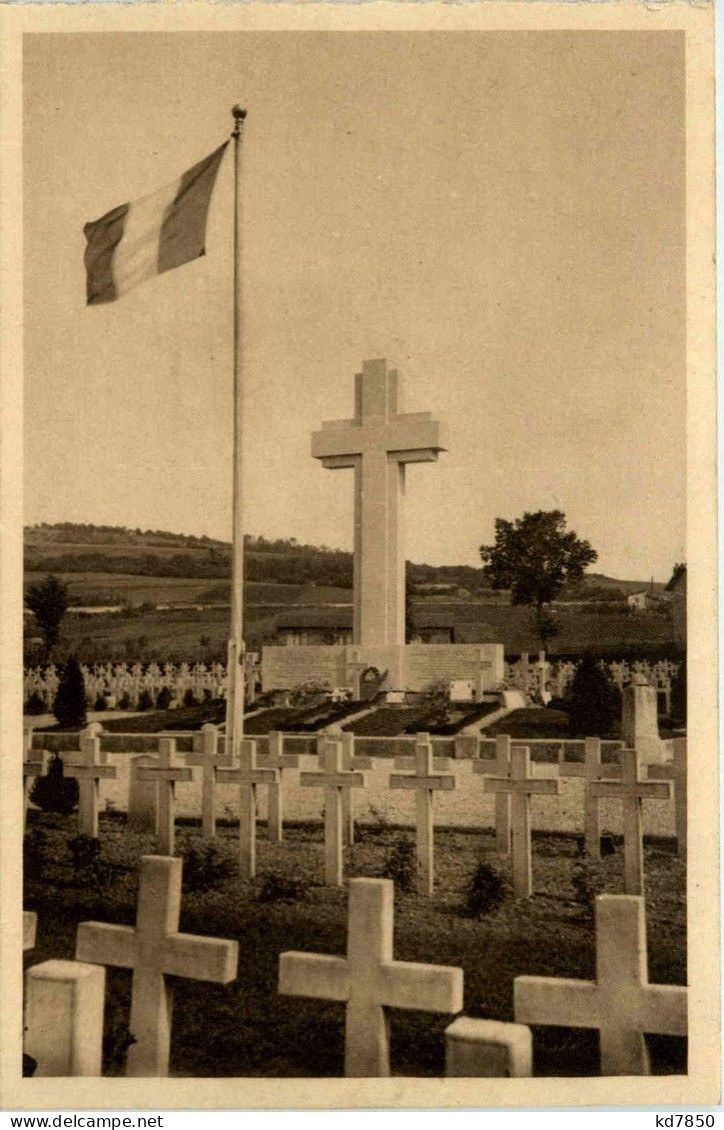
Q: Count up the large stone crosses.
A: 1